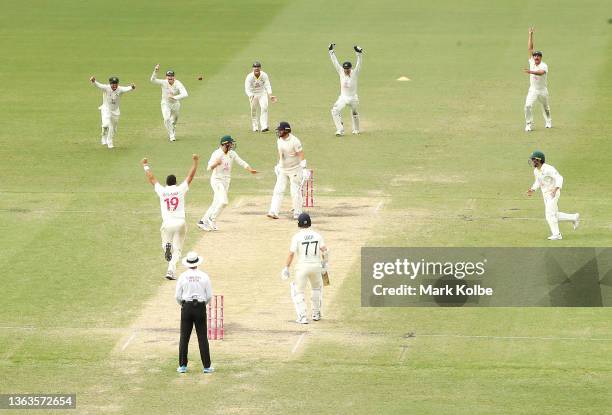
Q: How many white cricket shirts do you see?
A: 11